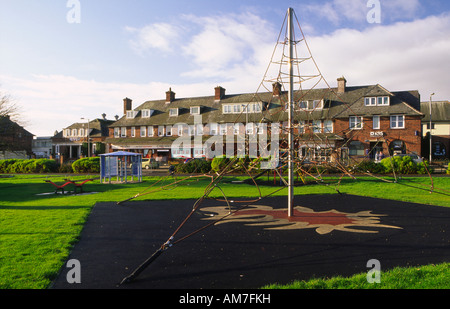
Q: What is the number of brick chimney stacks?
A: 5